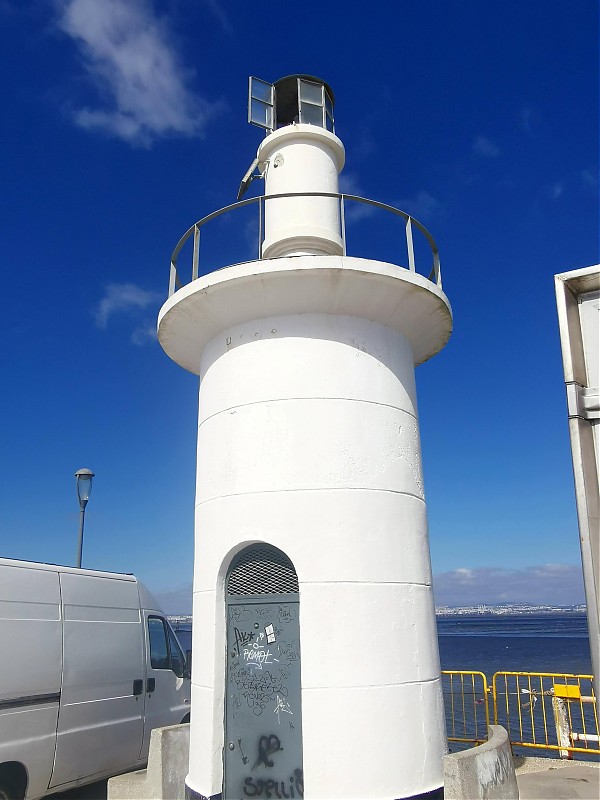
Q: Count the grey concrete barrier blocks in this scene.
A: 2